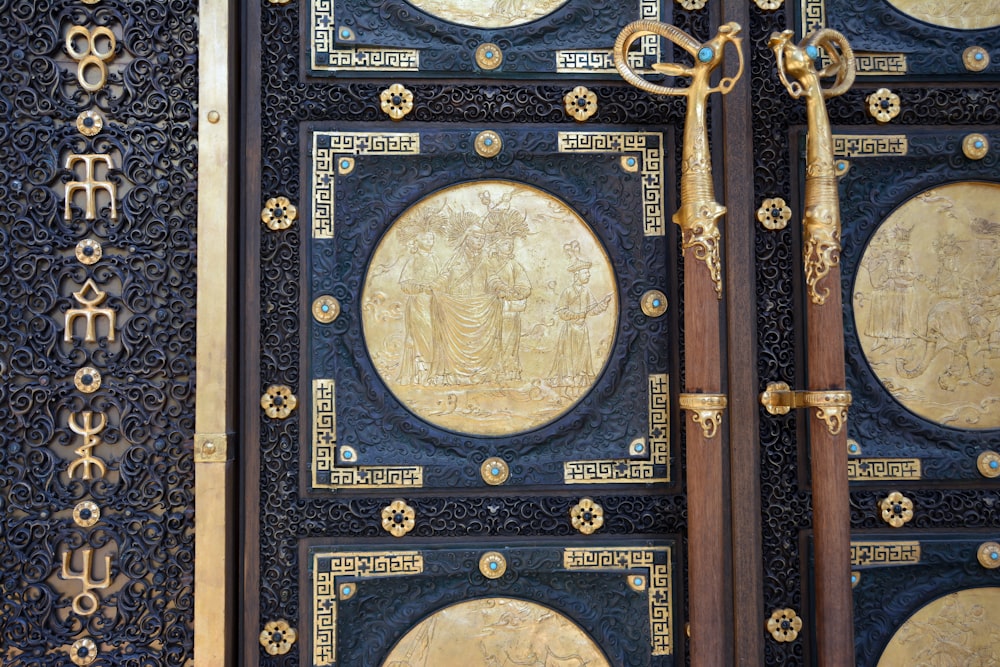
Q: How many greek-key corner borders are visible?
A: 12